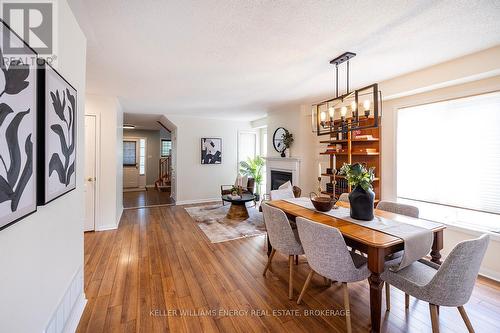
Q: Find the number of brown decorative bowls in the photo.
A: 1